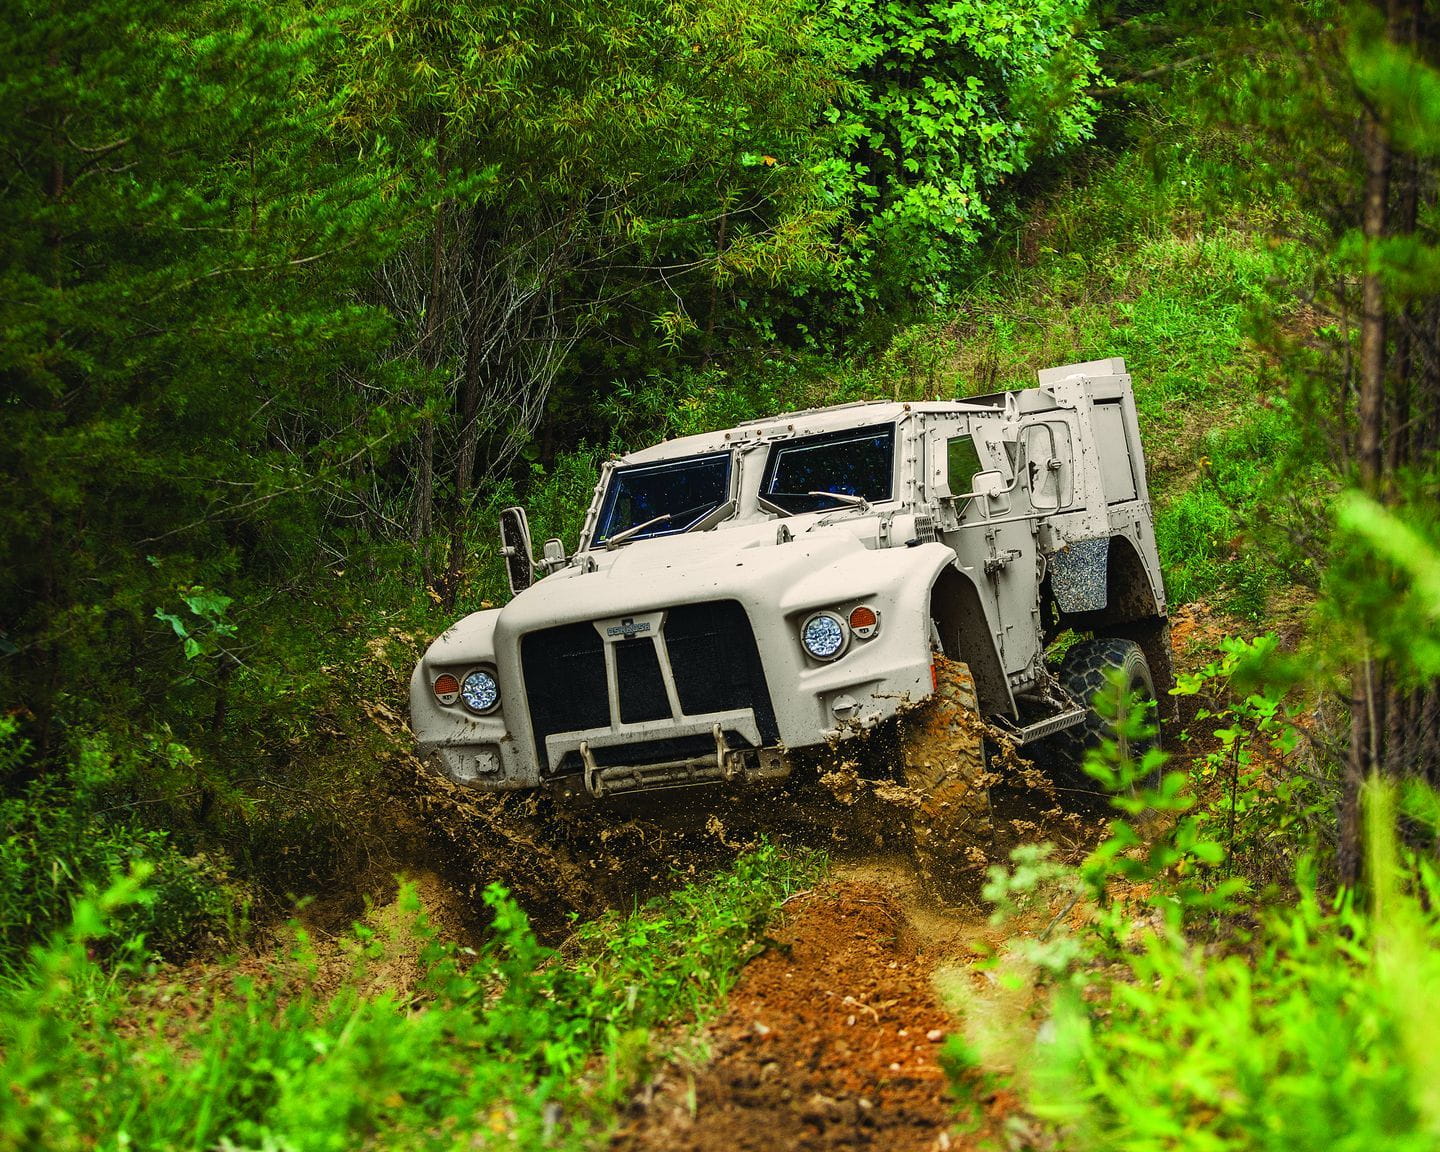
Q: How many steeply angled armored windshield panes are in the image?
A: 2